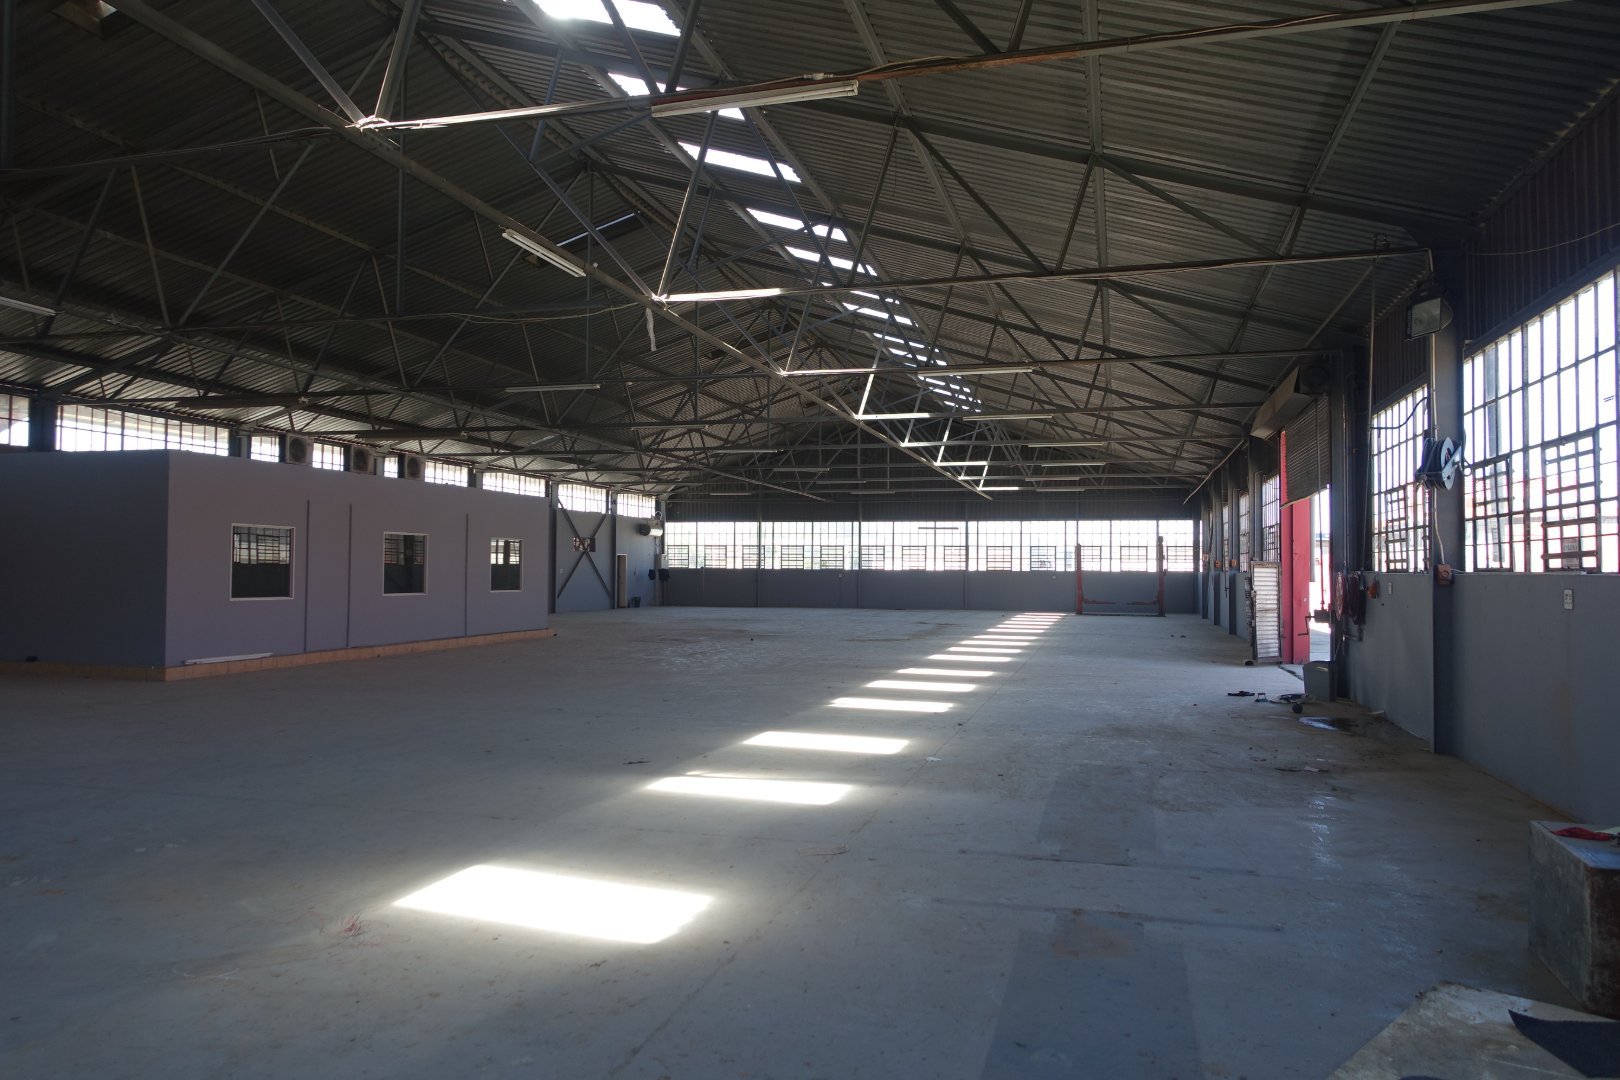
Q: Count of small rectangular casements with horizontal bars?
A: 13